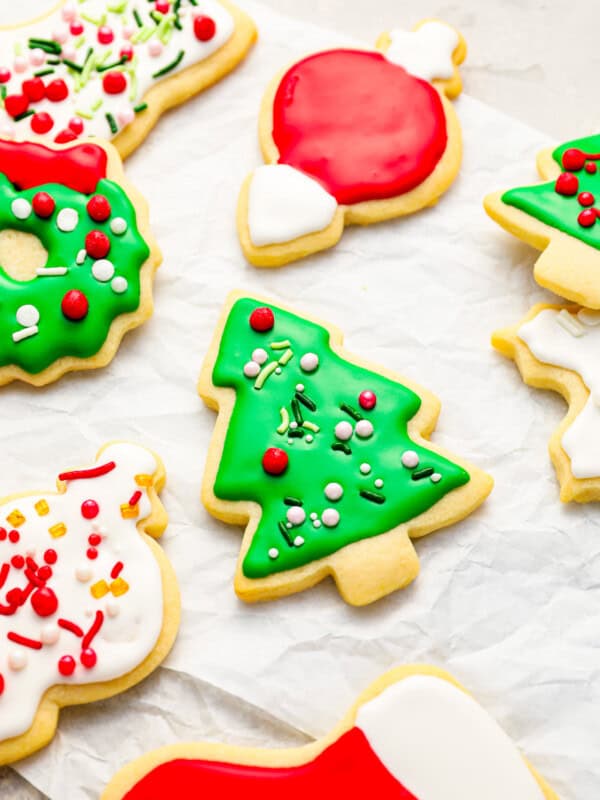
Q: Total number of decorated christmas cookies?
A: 8